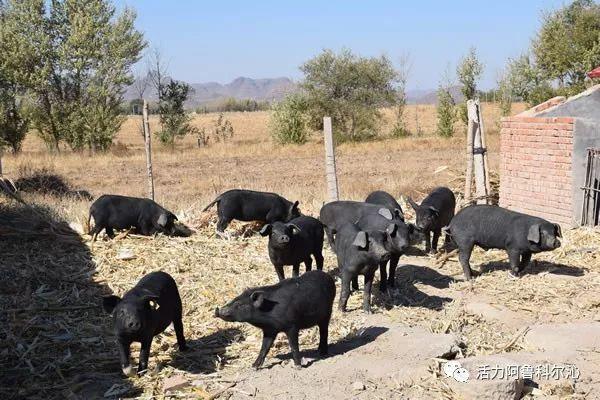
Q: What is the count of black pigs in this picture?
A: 11